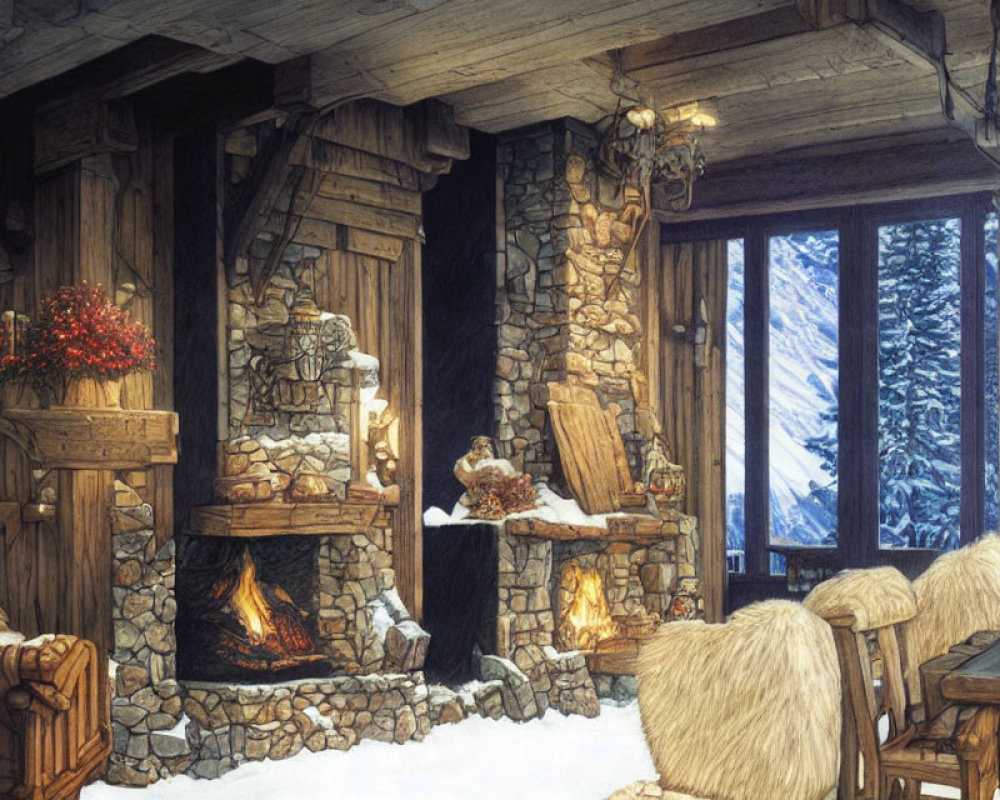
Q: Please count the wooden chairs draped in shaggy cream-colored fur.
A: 3